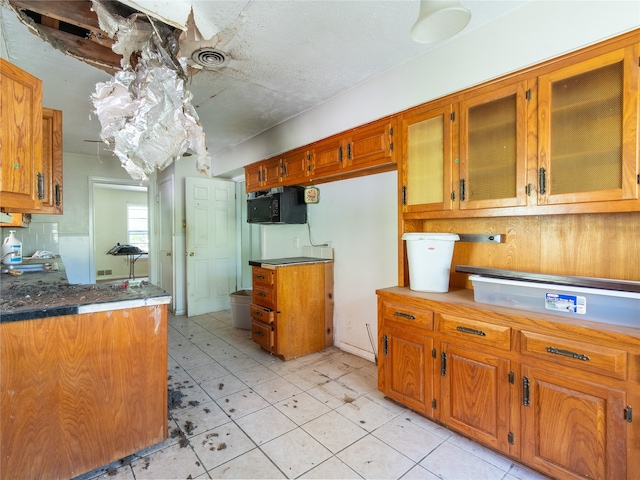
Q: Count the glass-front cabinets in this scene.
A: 3